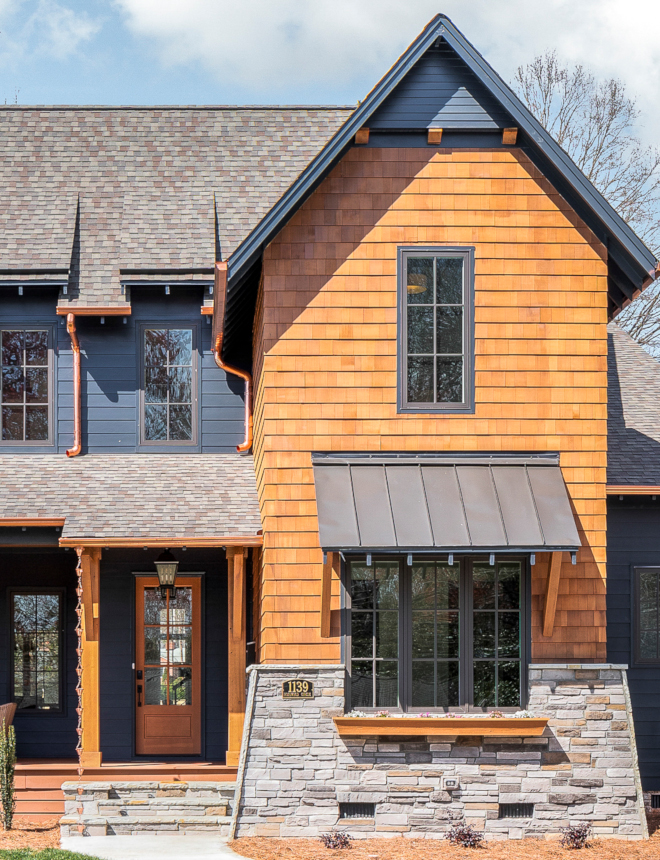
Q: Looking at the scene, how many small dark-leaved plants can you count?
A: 3